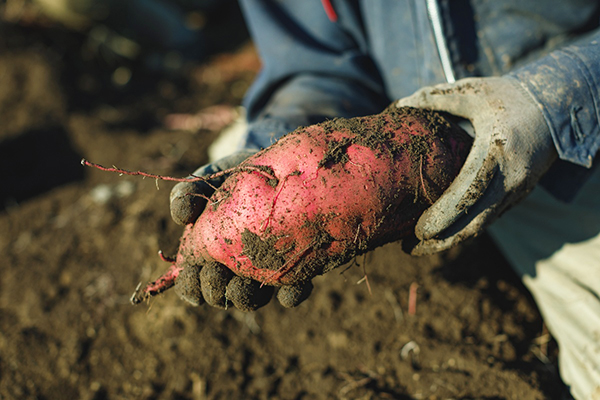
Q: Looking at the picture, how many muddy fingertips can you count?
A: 5